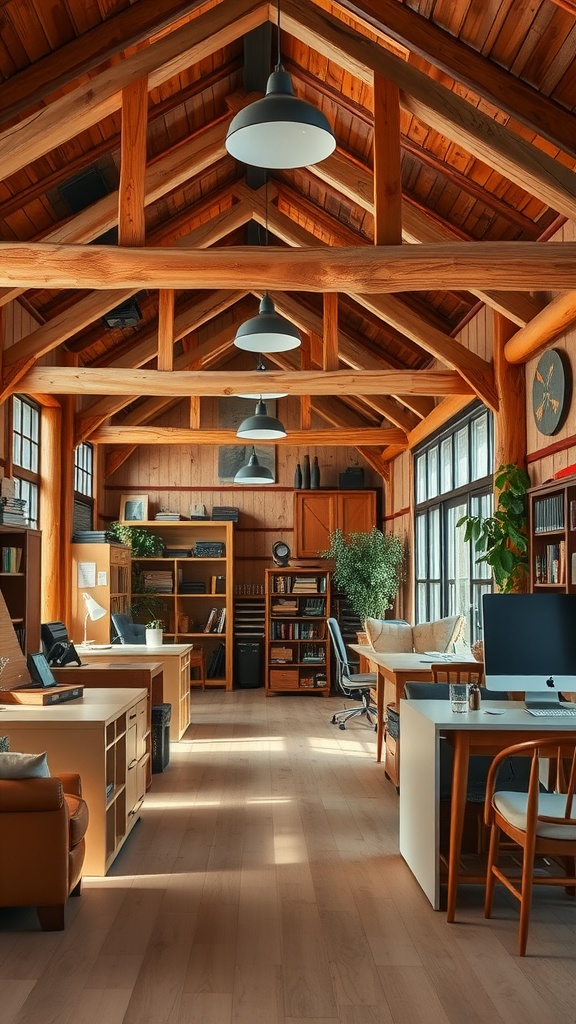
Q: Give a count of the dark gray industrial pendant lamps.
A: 5